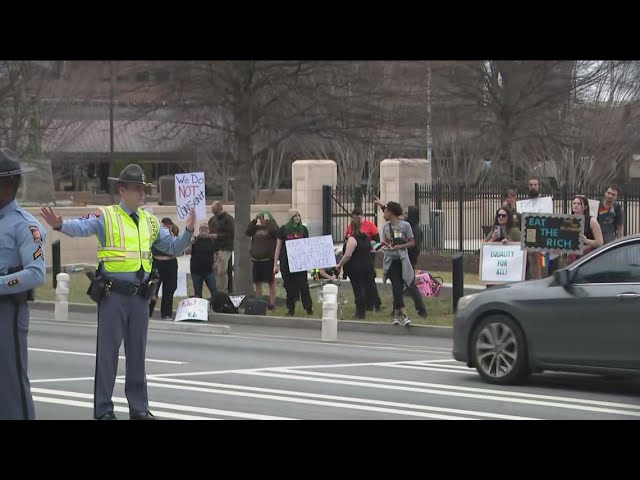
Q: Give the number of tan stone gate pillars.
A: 2